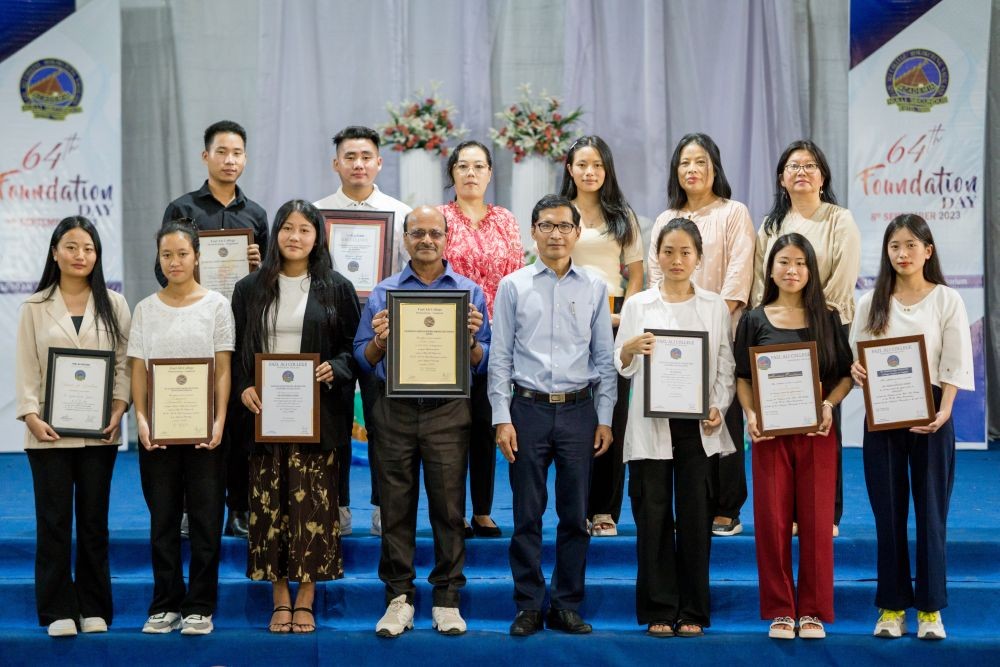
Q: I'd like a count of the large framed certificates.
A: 9